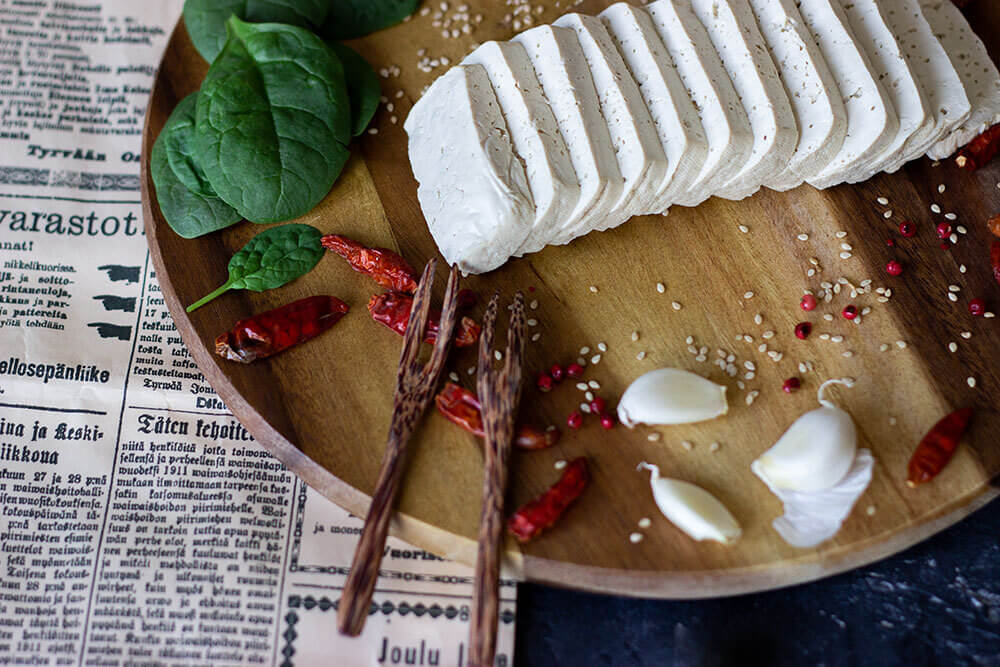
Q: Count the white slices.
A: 12